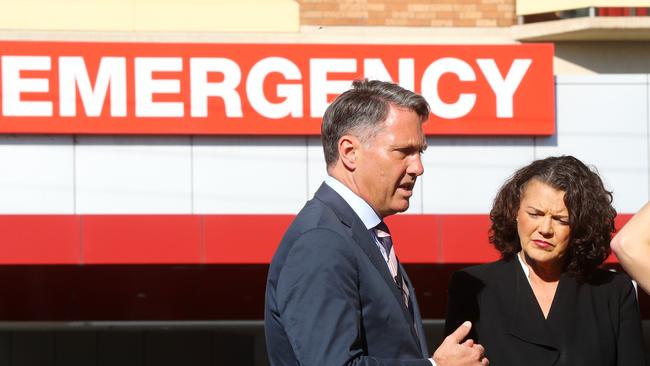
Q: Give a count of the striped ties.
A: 1